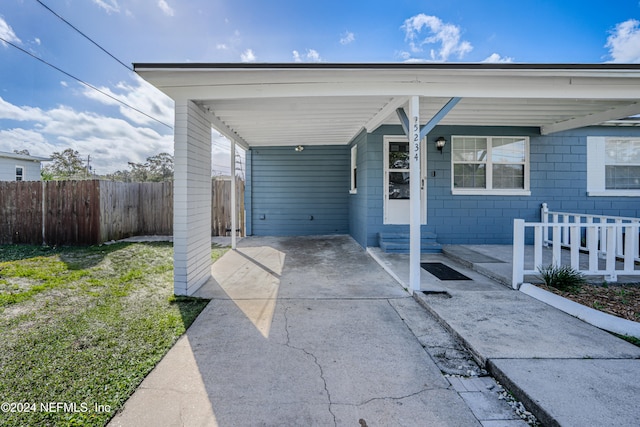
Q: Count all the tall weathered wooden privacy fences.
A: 1